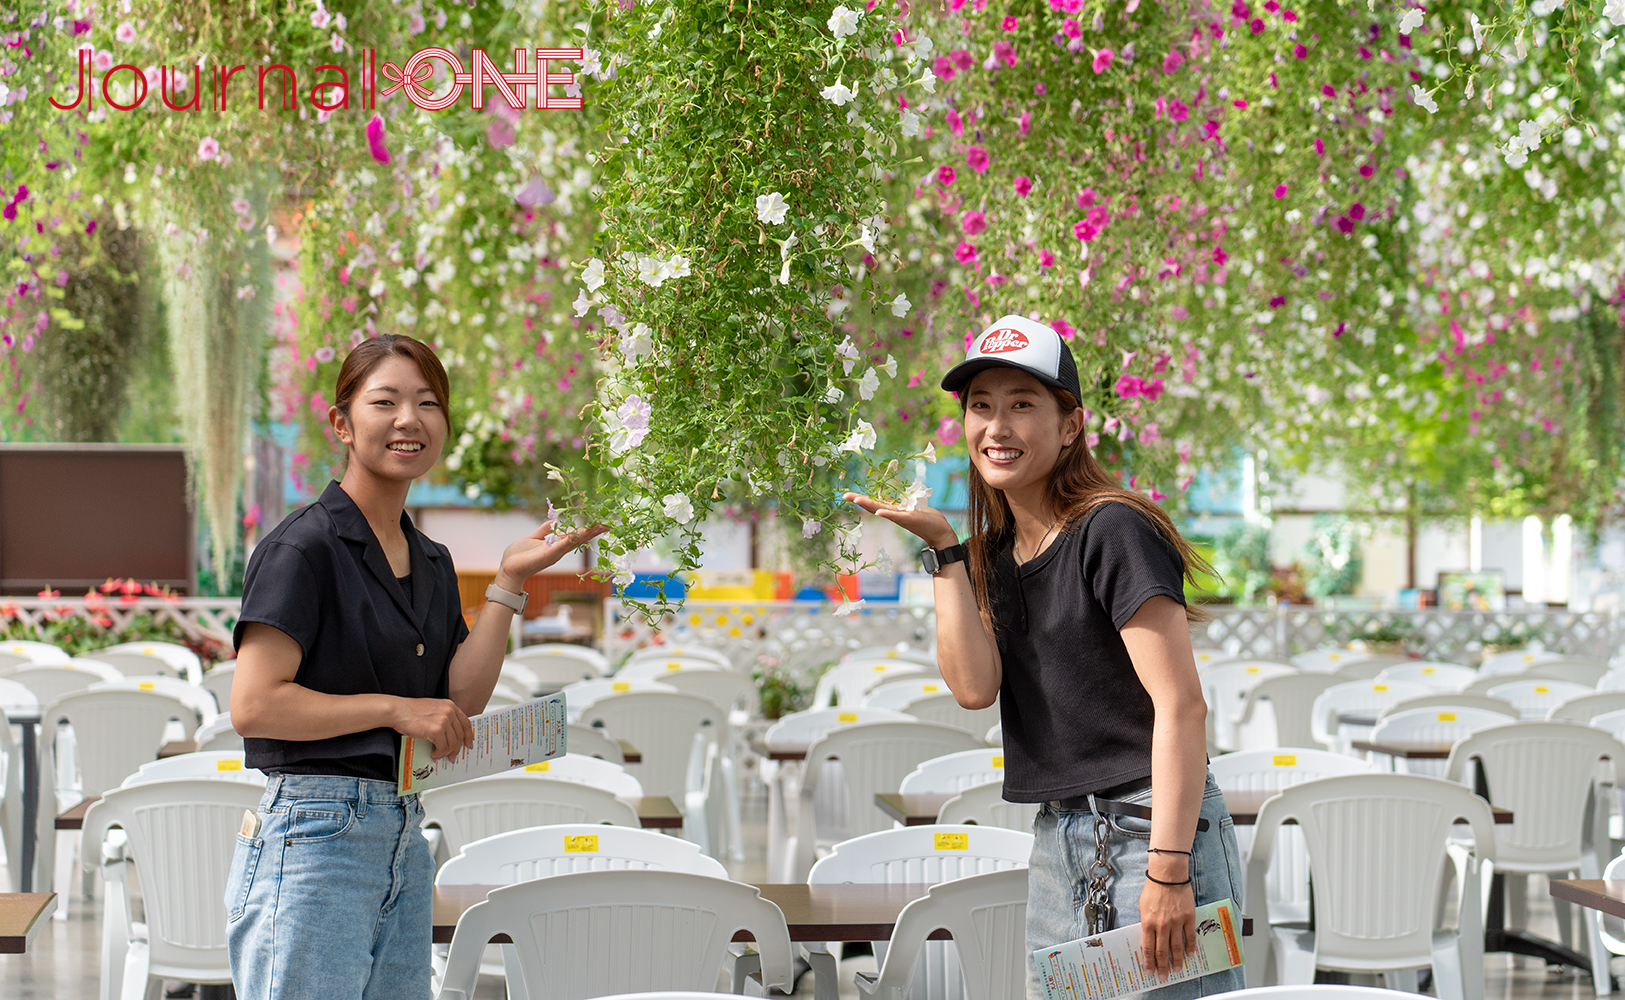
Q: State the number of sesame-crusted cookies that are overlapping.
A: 0